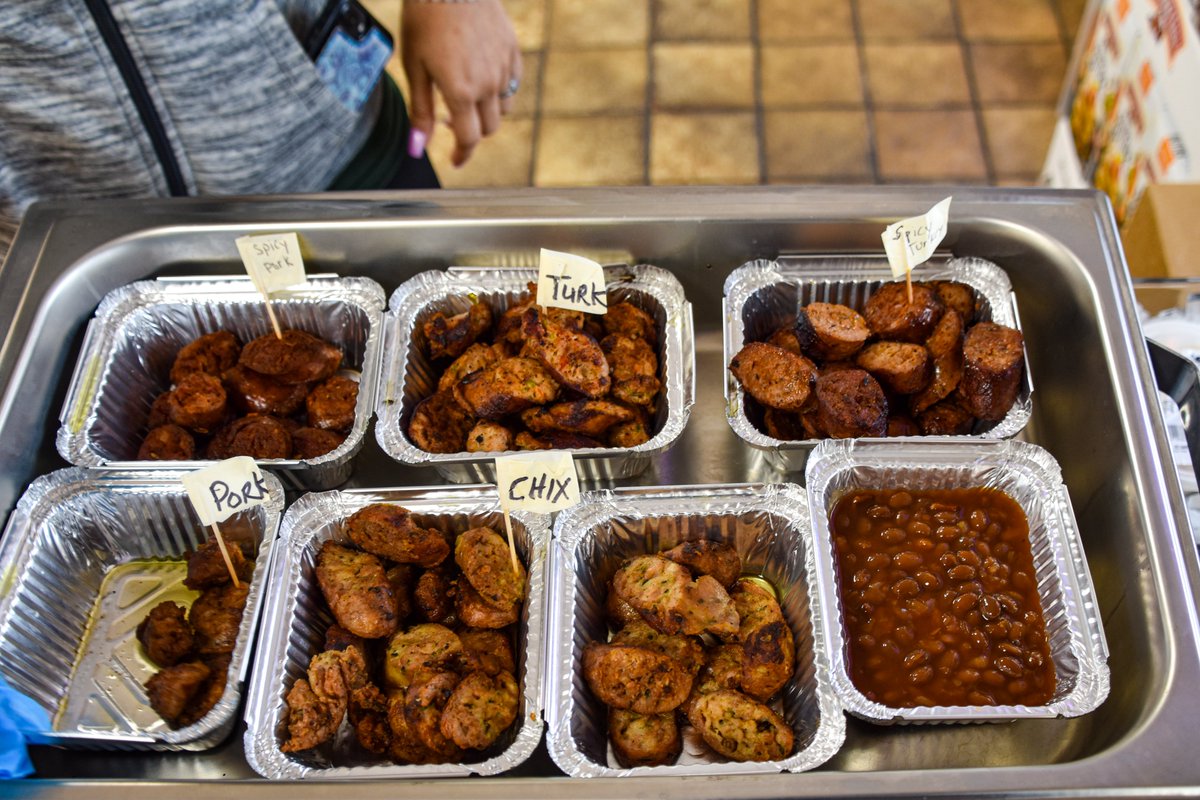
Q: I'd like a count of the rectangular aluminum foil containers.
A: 7